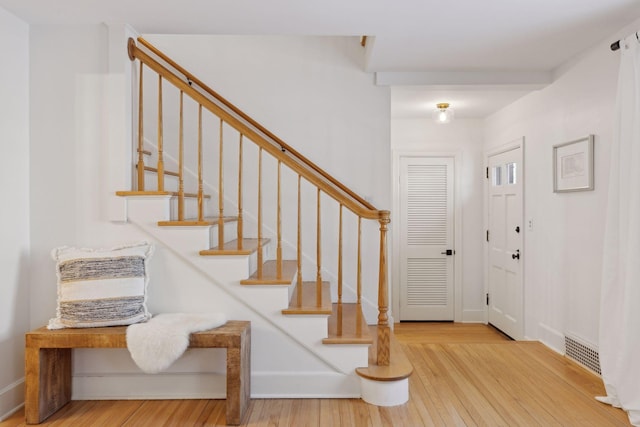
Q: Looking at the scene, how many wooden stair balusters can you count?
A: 12